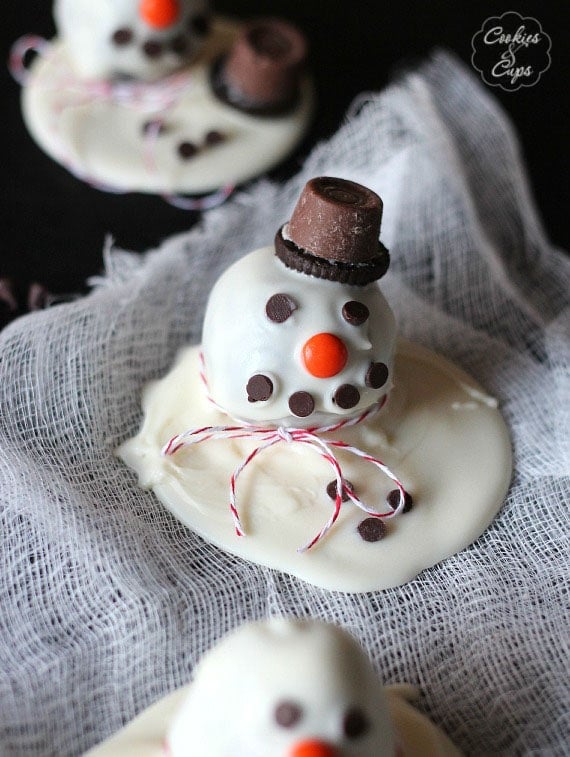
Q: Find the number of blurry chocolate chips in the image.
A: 9